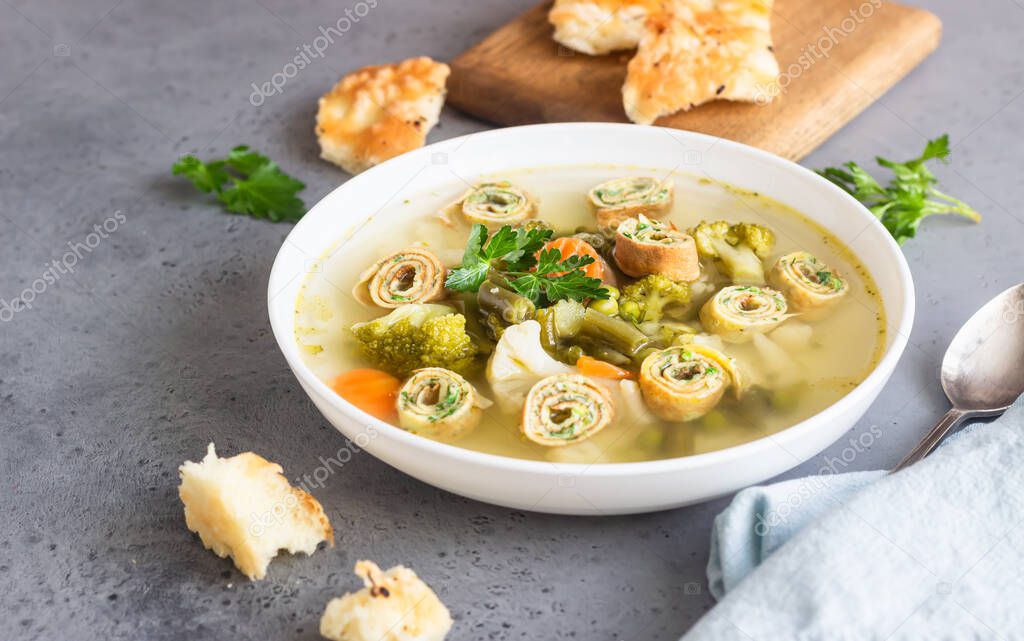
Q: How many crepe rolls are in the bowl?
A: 9